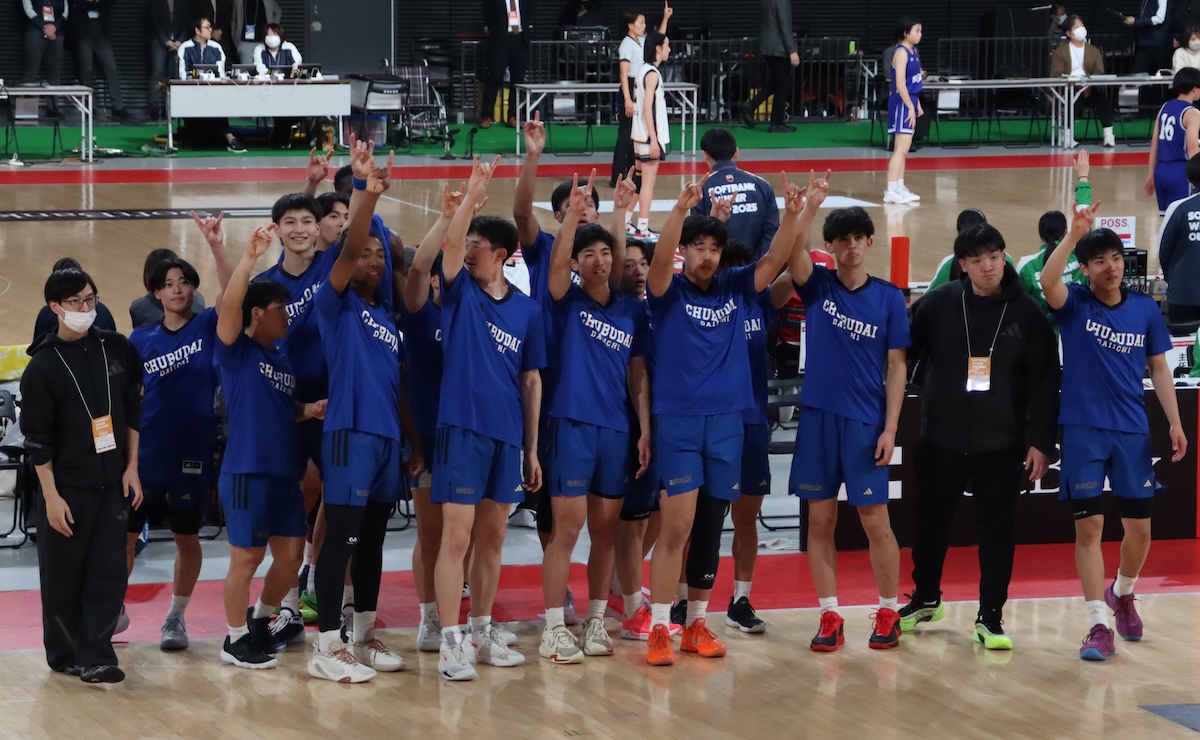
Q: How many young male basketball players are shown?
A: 15